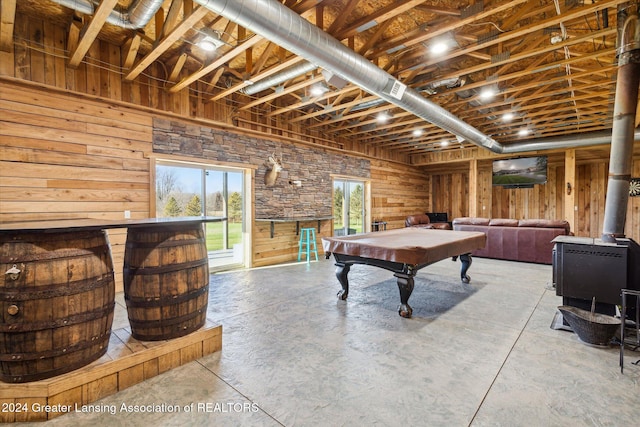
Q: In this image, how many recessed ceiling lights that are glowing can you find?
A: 9